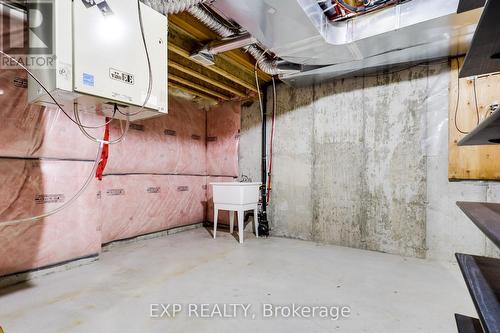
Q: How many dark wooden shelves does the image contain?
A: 6